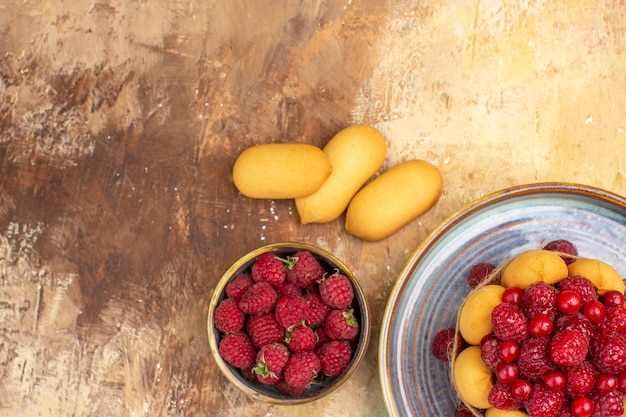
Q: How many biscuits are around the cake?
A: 5